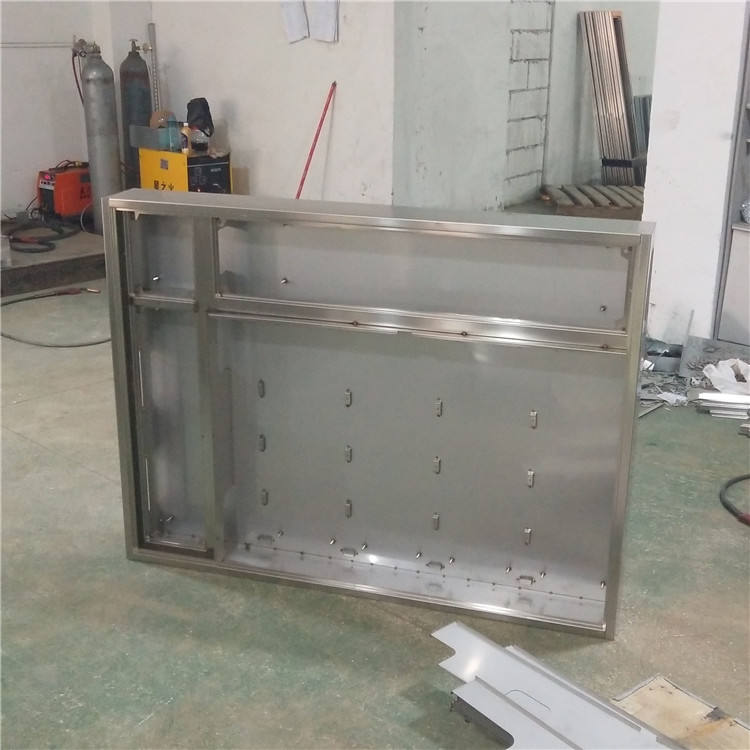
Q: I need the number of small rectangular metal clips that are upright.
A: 12